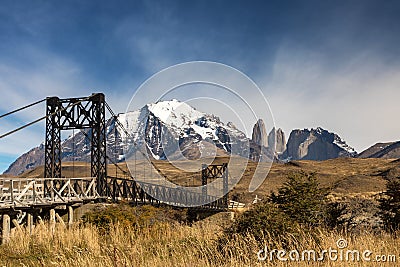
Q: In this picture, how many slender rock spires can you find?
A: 3